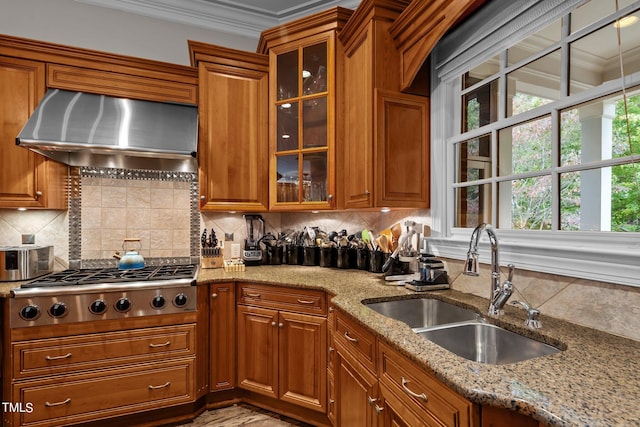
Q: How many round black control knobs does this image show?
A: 6